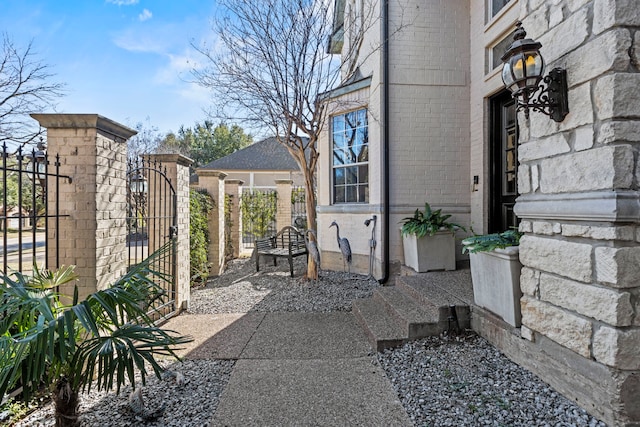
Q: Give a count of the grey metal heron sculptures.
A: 2